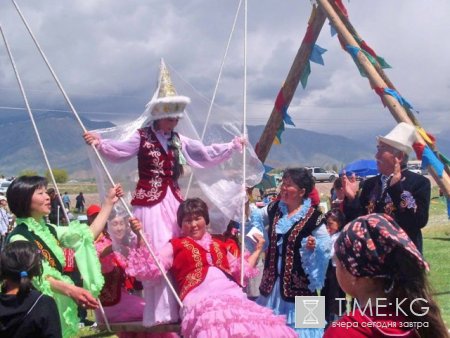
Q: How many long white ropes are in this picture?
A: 4